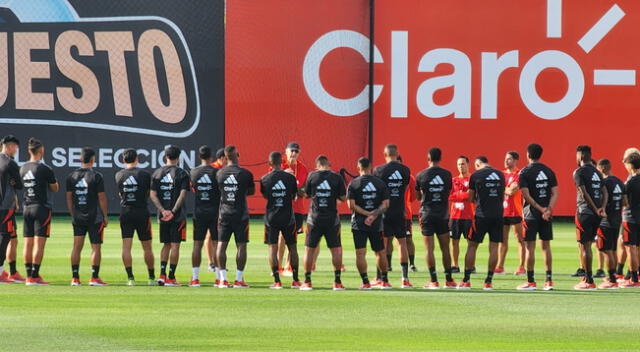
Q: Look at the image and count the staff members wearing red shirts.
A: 5